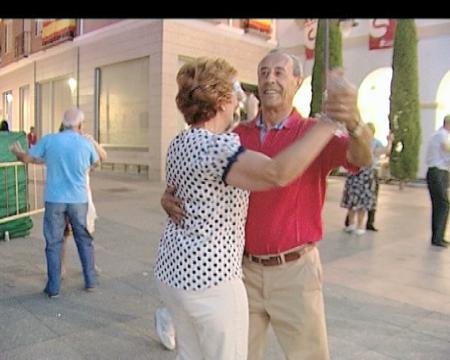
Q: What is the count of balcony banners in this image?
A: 2